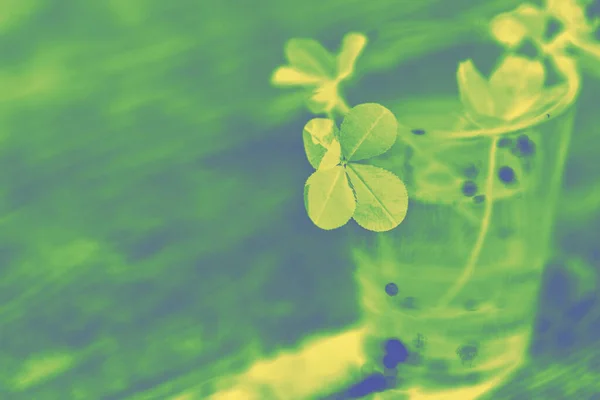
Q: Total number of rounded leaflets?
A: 4